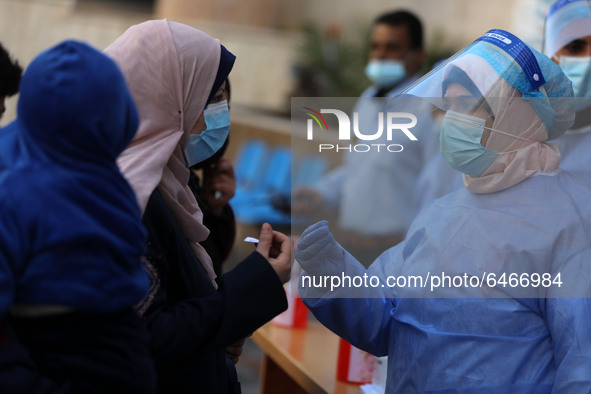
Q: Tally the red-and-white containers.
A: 2